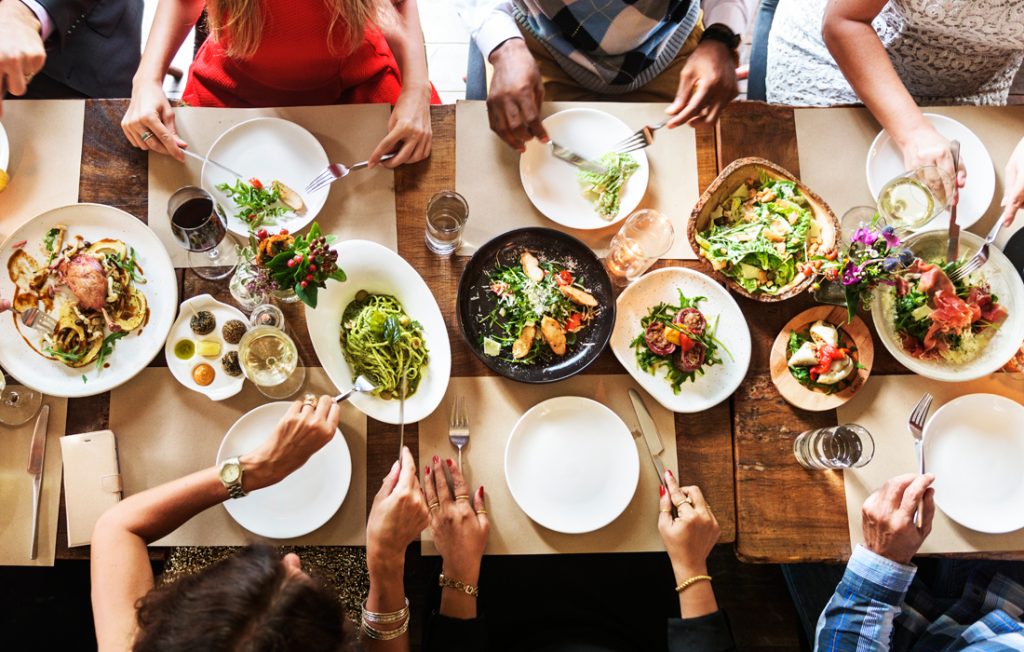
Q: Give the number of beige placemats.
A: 8